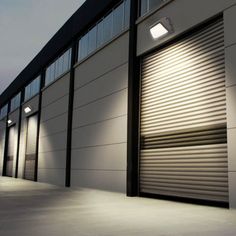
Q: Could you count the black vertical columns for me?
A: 5